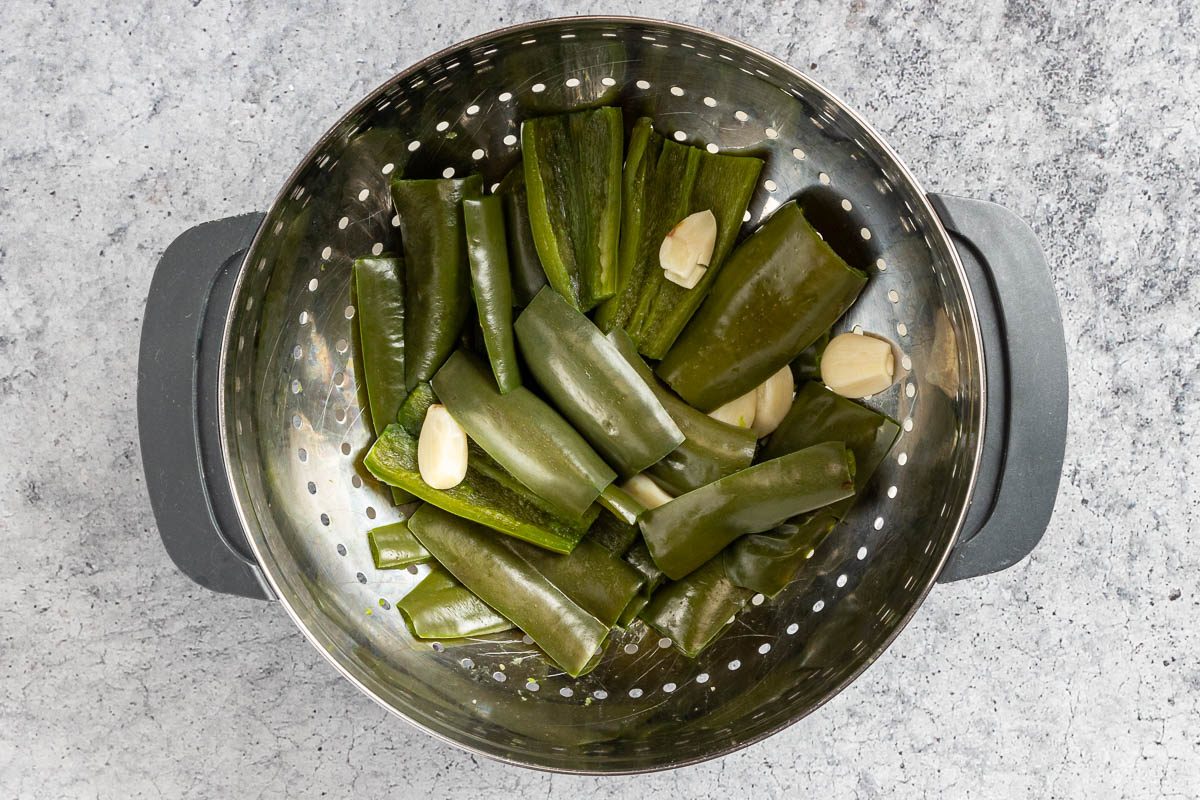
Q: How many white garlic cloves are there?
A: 6